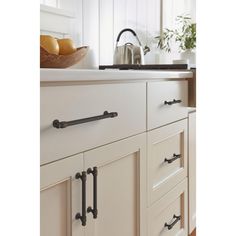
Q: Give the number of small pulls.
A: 3